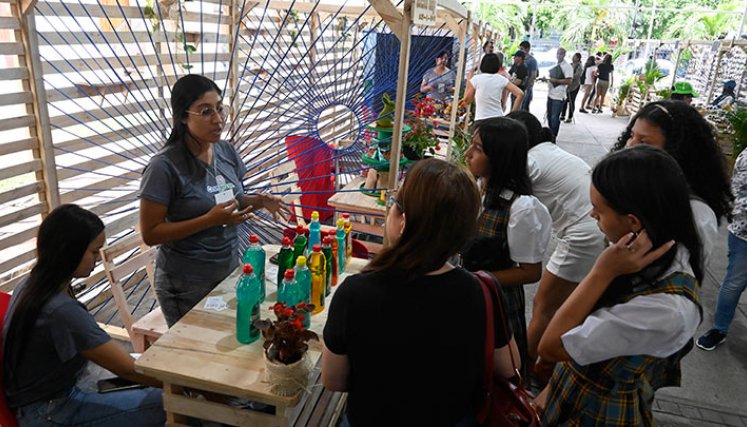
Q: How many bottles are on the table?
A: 12